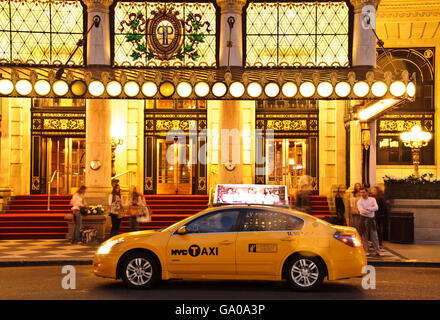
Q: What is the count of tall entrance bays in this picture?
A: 3